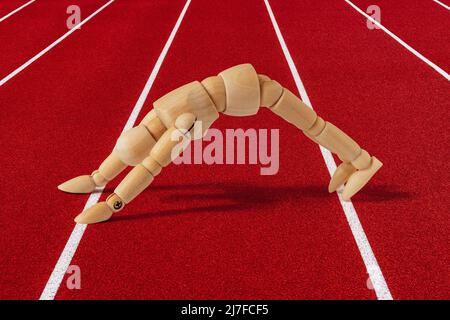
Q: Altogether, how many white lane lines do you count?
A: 6